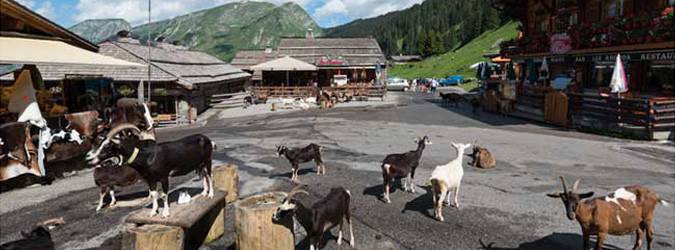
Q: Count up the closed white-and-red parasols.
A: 1